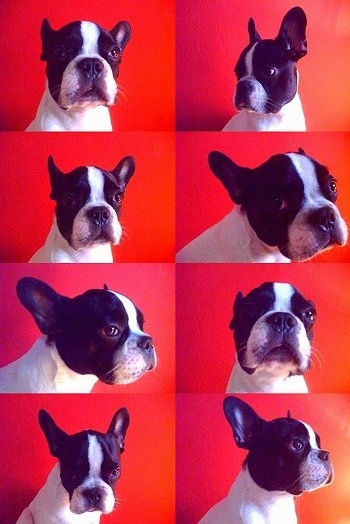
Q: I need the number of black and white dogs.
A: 8